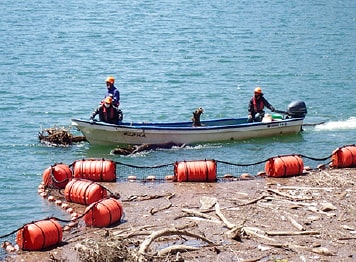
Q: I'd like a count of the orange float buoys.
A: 8